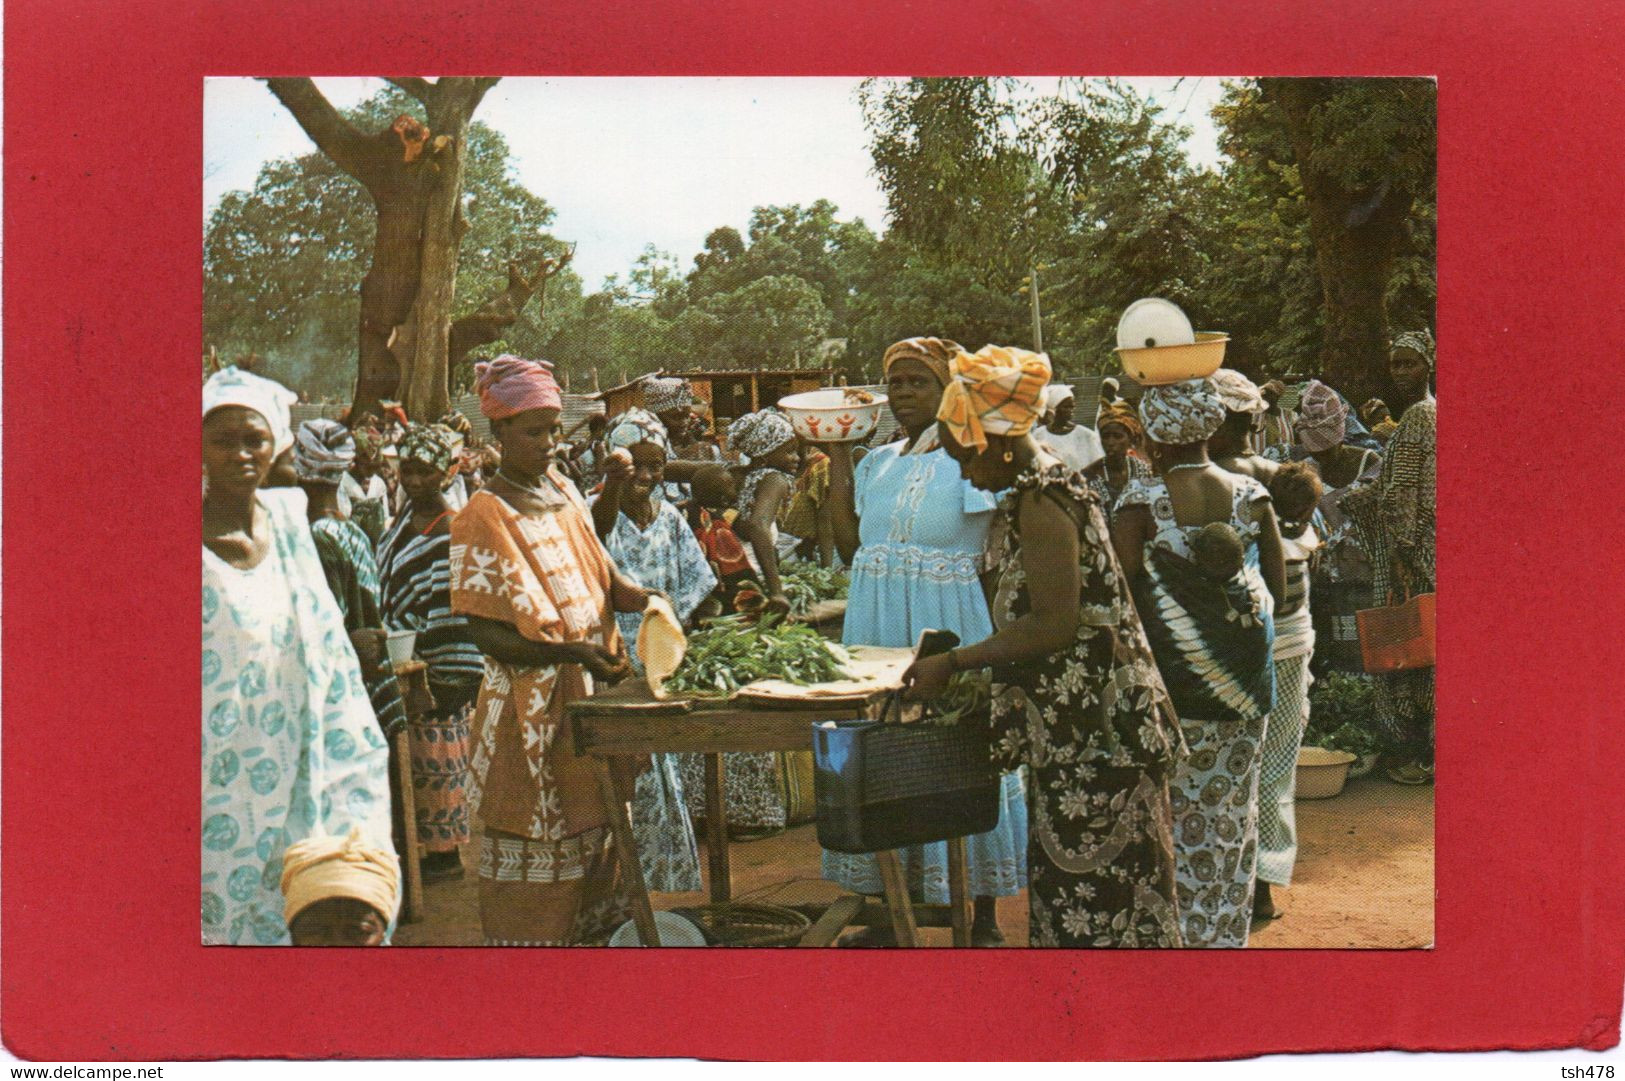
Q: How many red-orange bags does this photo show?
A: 1